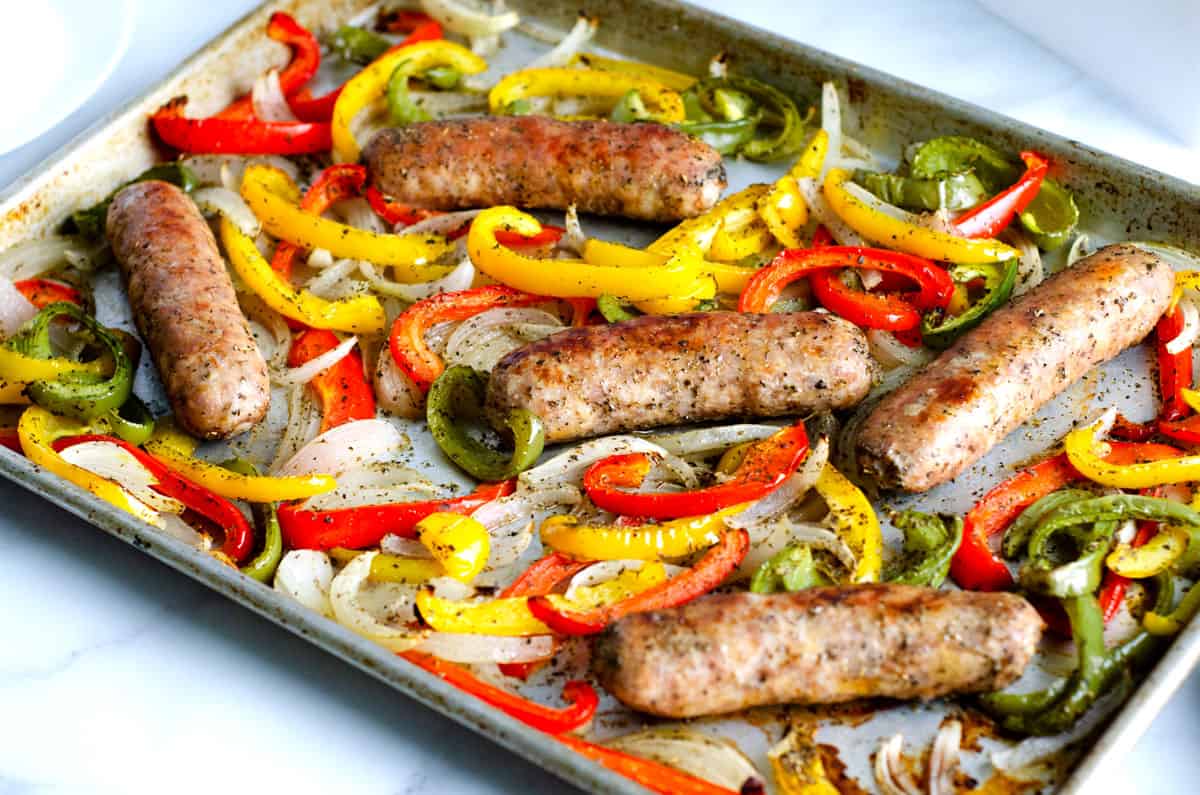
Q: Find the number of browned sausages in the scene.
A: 5